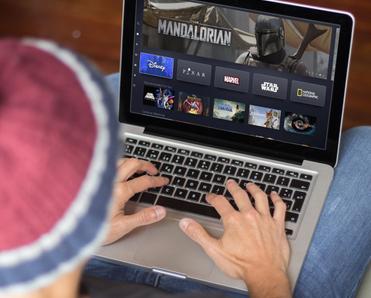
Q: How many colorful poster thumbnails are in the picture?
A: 5